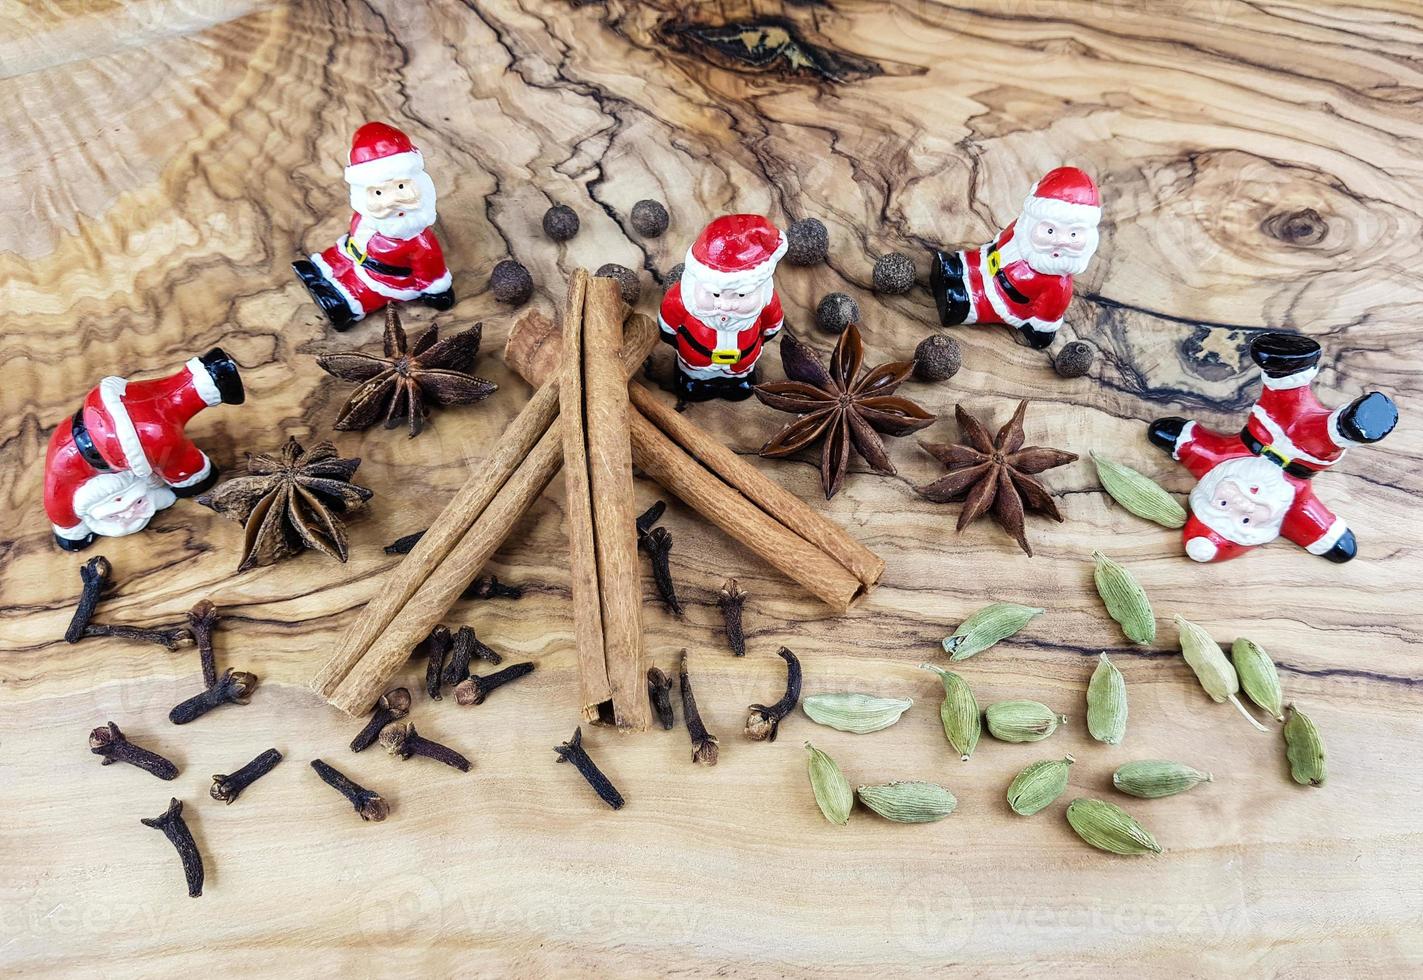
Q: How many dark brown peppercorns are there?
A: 10